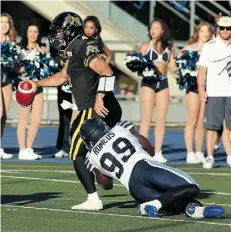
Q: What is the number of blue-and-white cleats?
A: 2